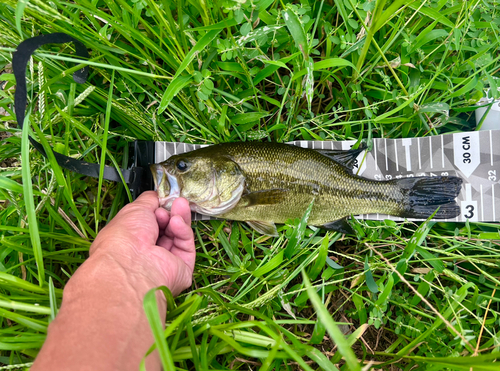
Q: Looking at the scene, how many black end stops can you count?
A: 1